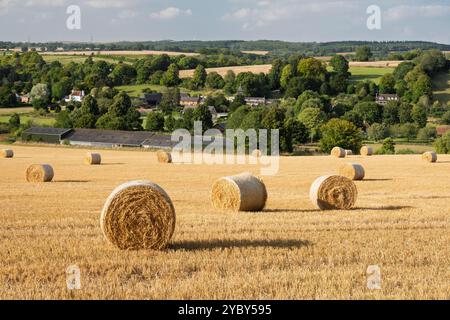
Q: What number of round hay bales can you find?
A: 13